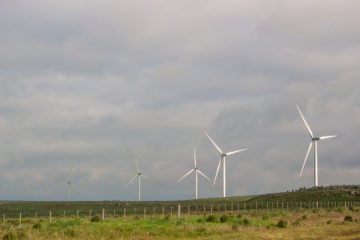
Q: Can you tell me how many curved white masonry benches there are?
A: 0